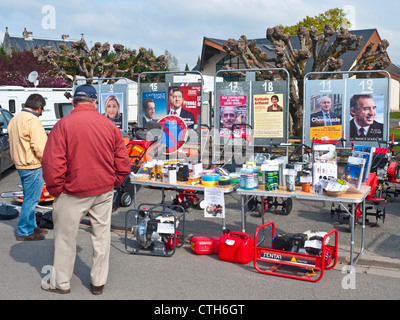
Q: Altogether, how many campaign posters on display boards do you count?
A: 7